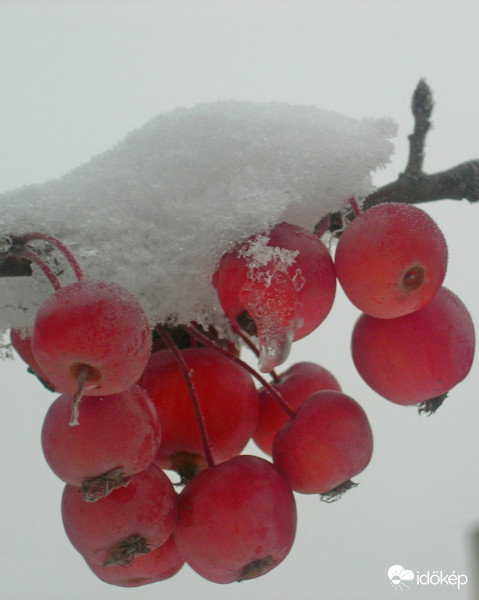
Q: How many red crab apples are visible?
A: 12